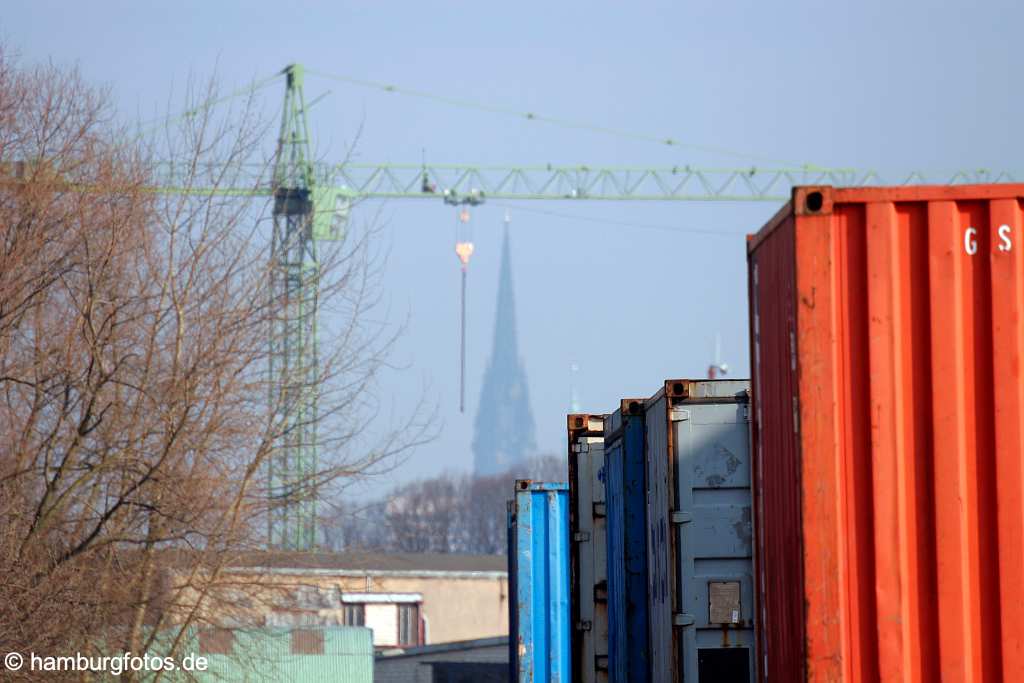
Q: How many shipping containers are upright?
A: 5